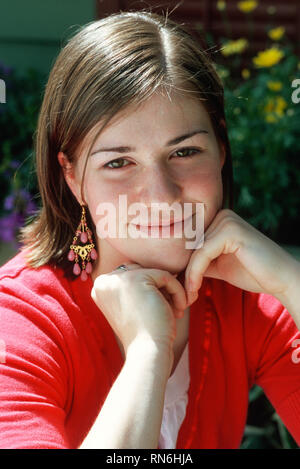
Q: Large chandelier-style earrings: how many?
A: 1